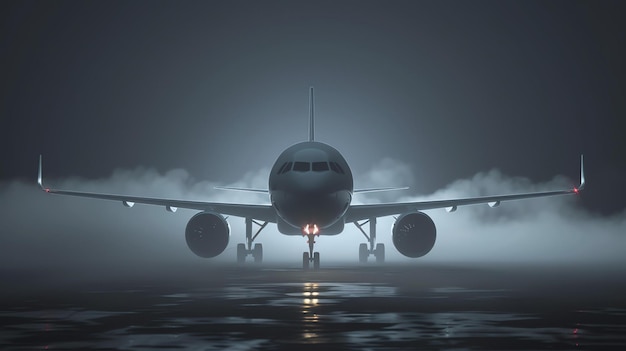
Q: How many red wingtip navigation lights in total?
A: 2